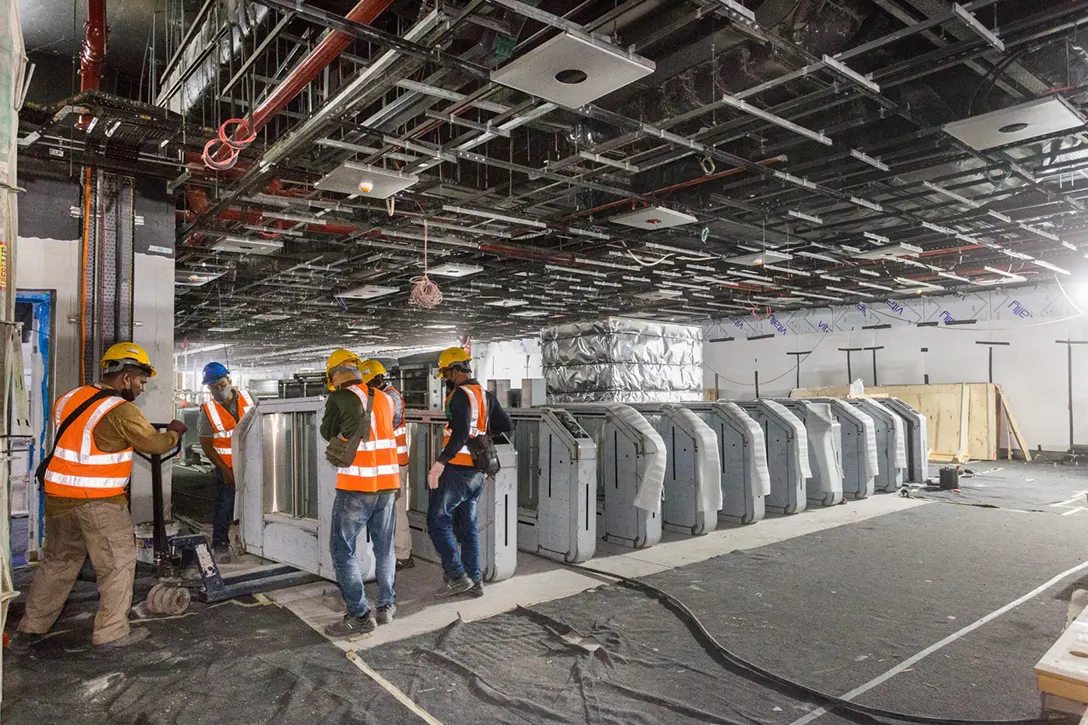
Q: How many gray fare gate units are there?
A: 11